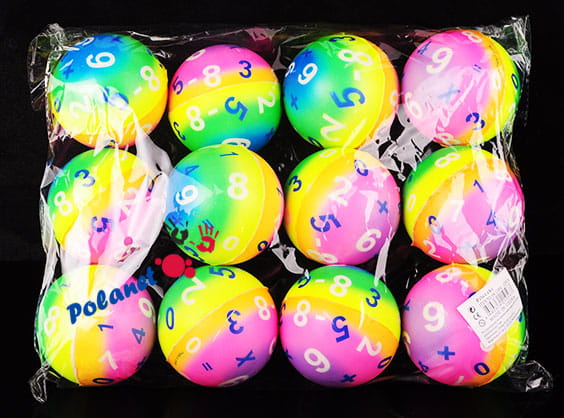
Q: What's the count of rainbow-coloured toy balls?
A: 12